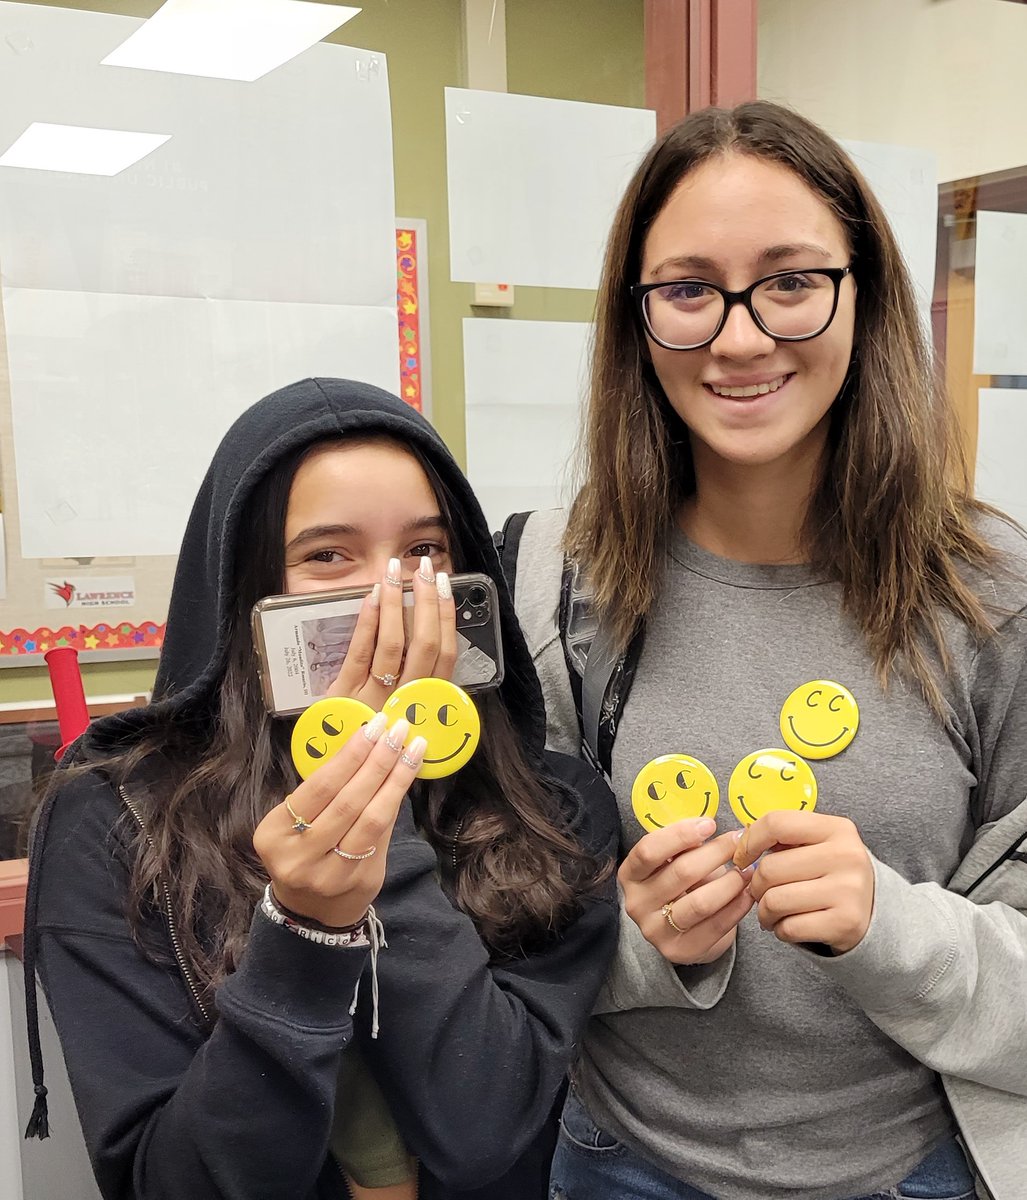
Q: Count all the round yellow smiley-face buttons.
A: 5